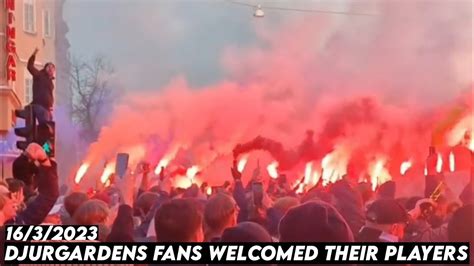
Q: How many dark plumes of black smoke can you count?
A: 1